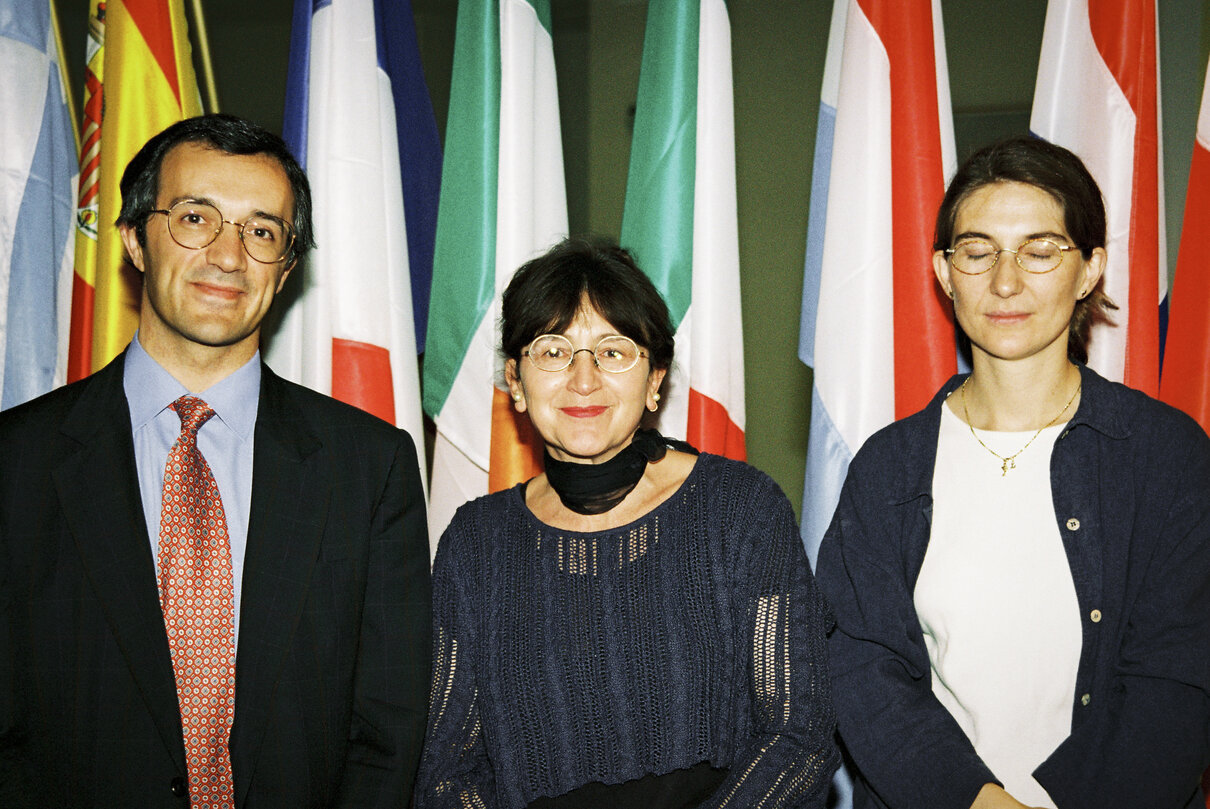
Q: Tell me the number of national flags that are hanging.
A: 8